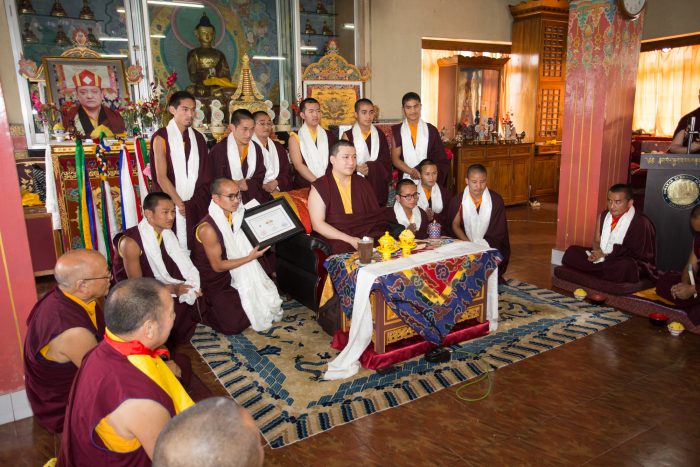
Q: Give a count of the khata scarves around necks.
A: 12